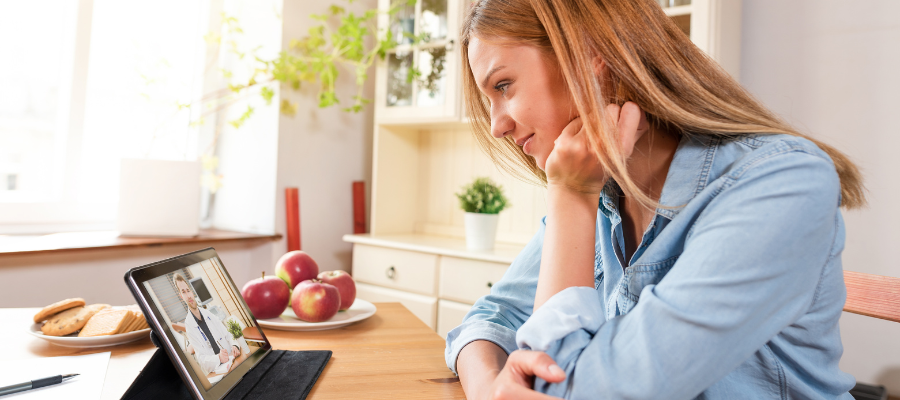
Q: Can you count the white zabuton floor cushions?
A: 0